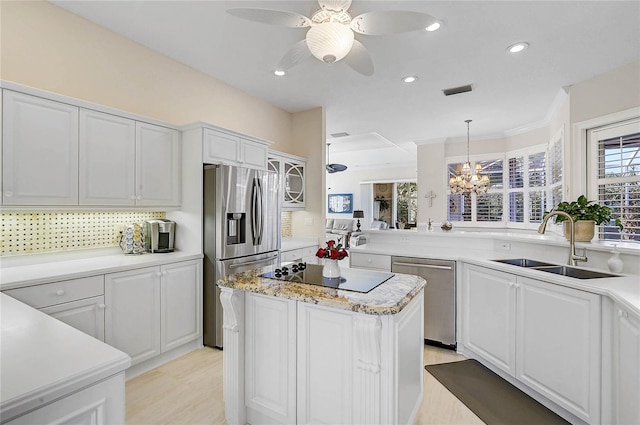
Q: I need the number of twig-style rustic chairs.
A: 0